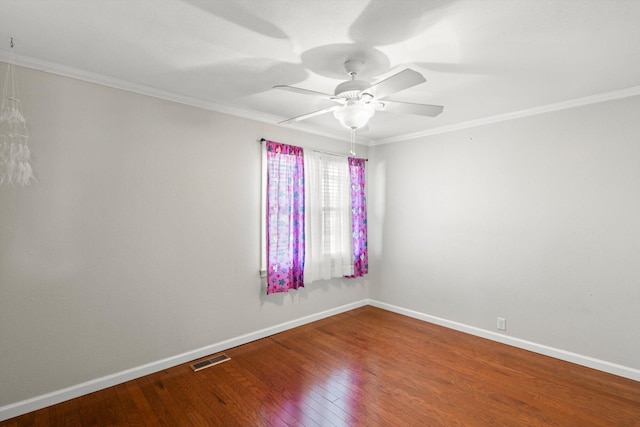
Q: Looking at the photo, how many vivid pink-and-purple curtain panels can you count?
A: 2